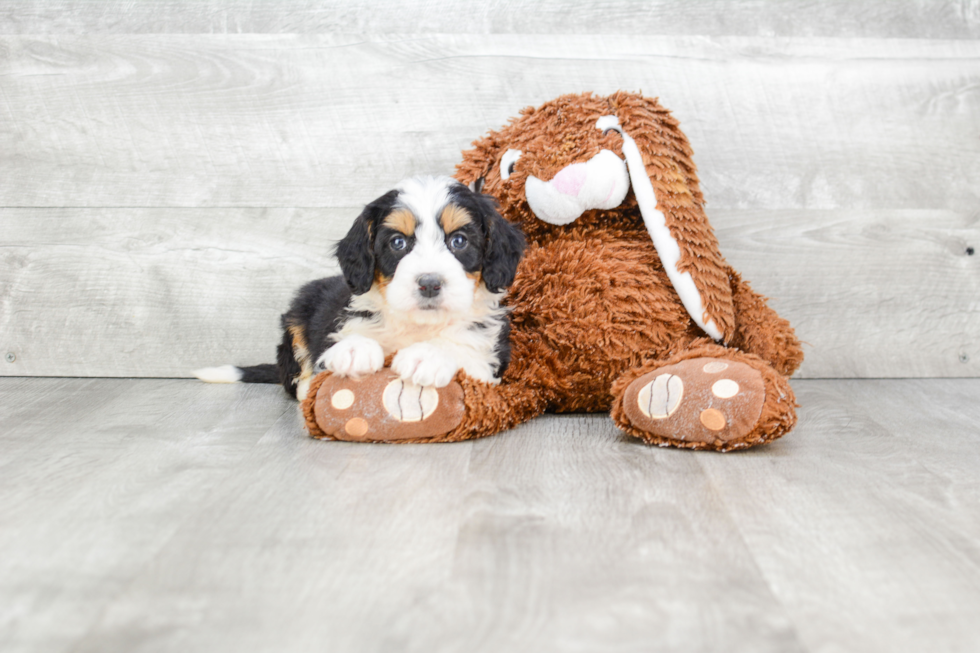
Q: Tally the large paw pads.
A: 2